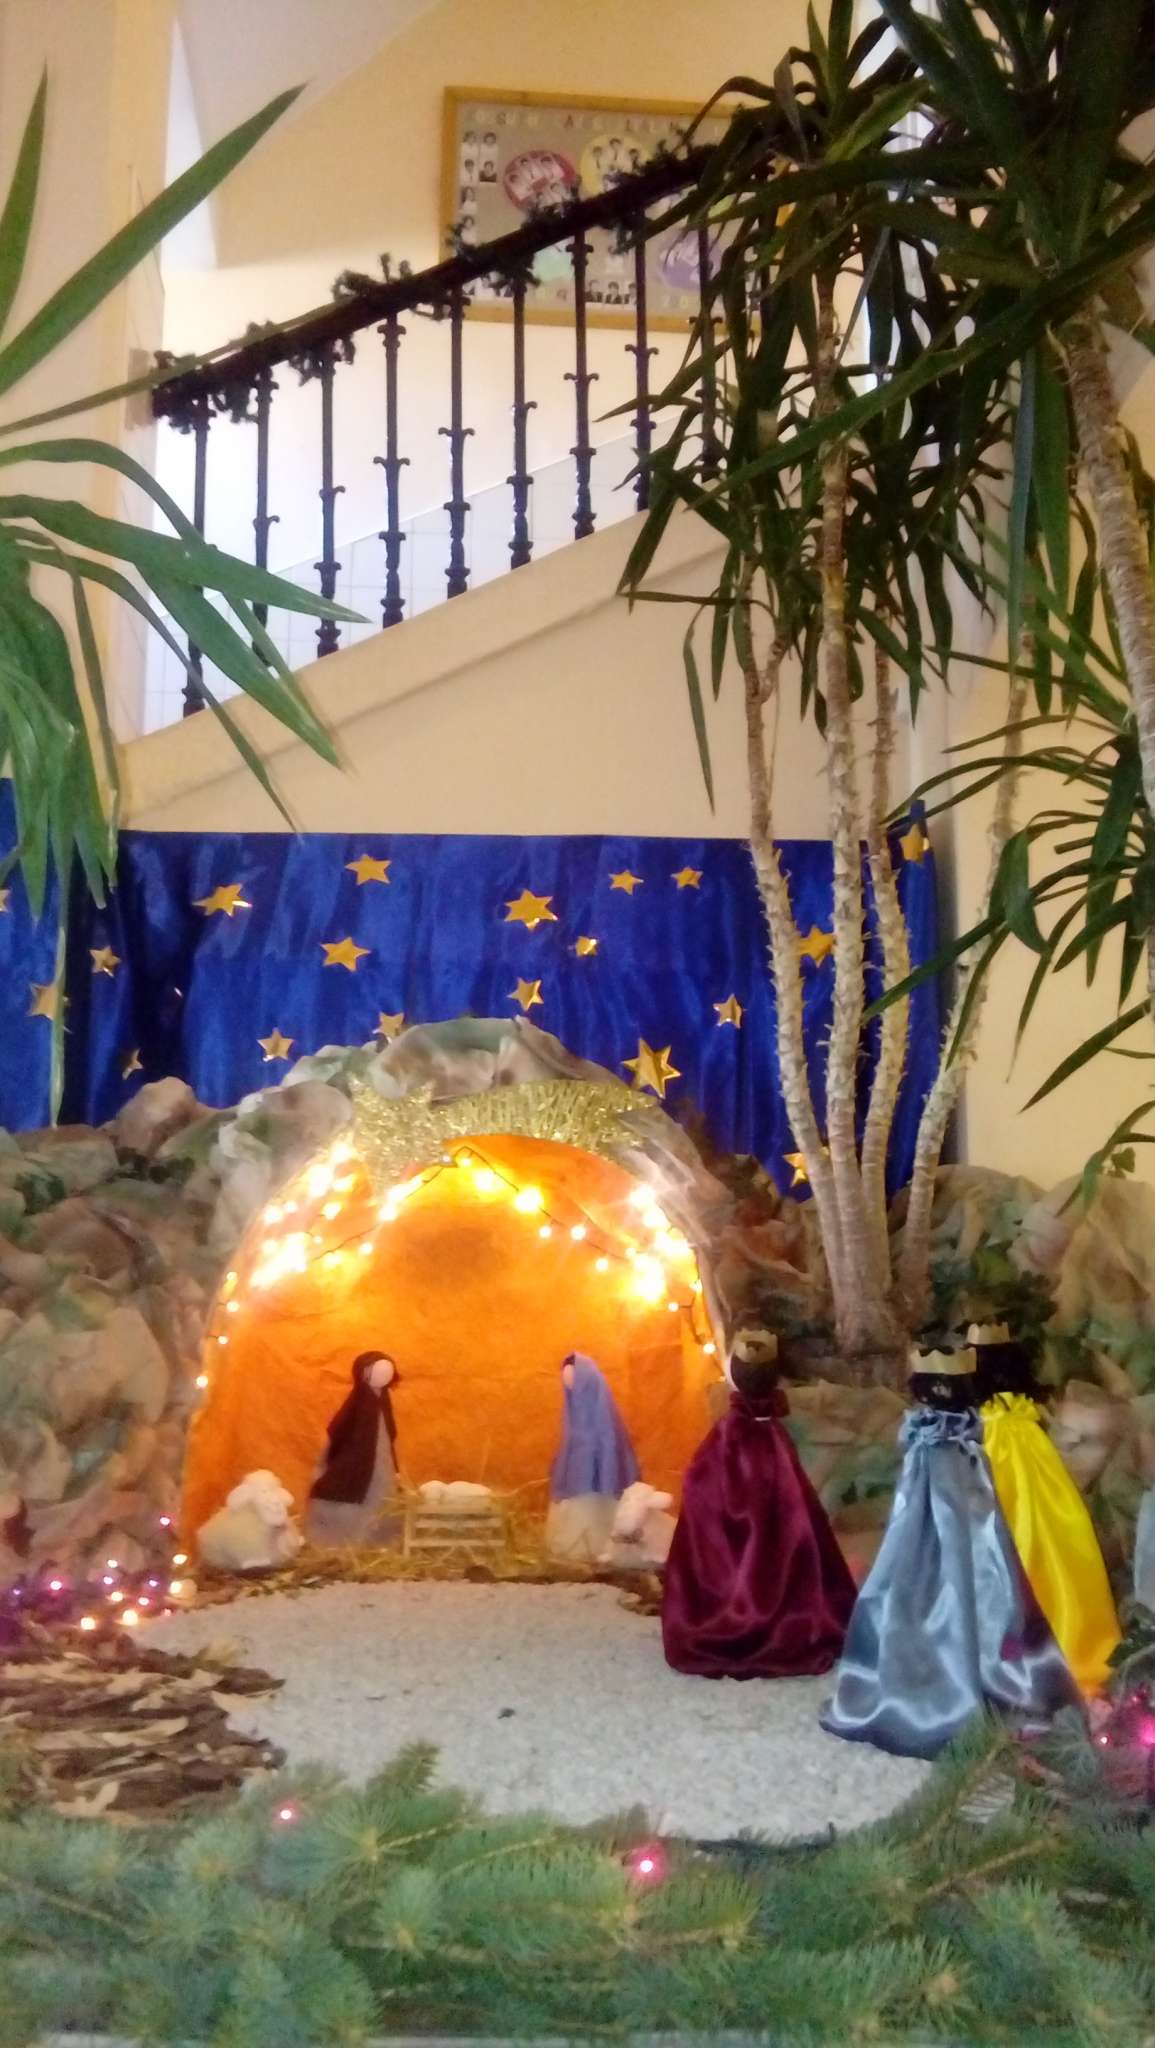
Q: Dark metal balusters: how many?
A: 9